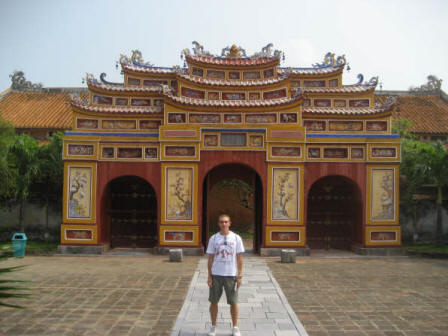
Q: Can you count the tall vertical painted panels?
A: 4